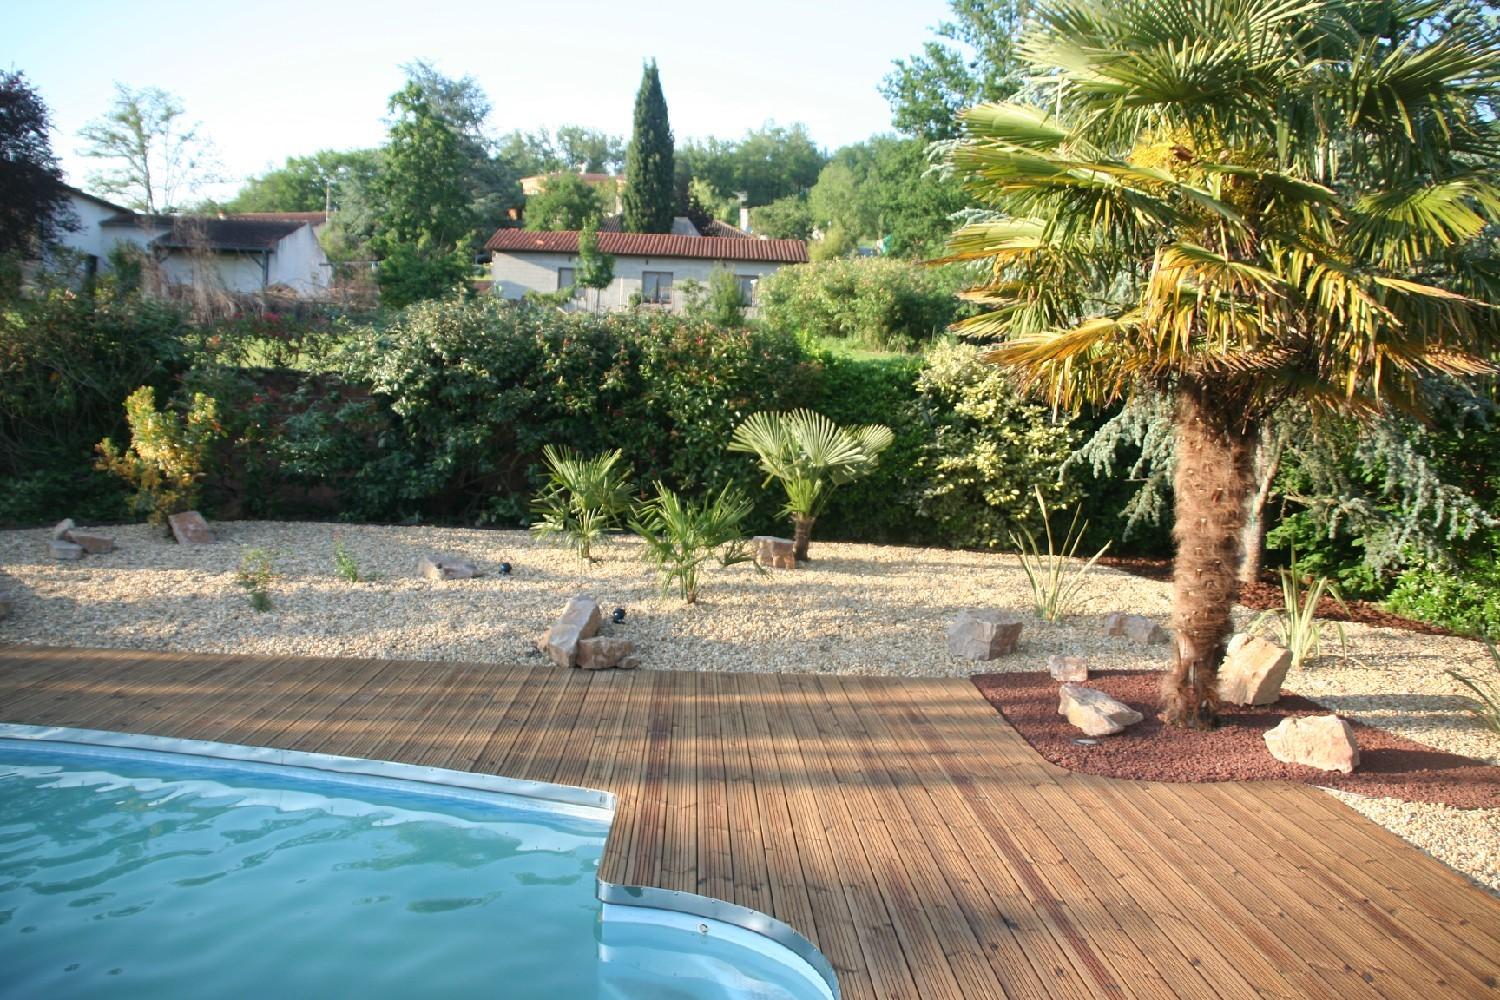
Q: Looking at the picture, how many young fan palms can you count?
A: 3